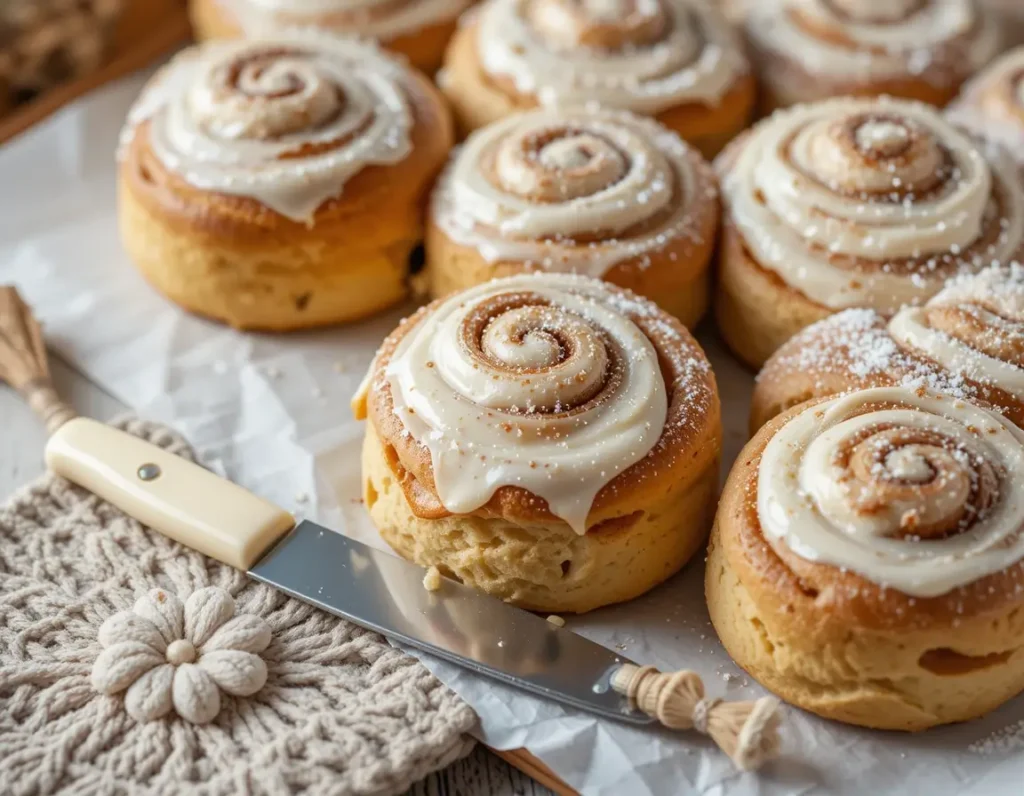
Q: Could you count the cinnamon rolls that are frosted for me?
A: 10